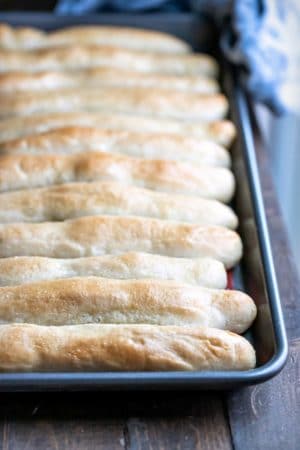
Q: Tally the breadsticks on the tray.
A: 12